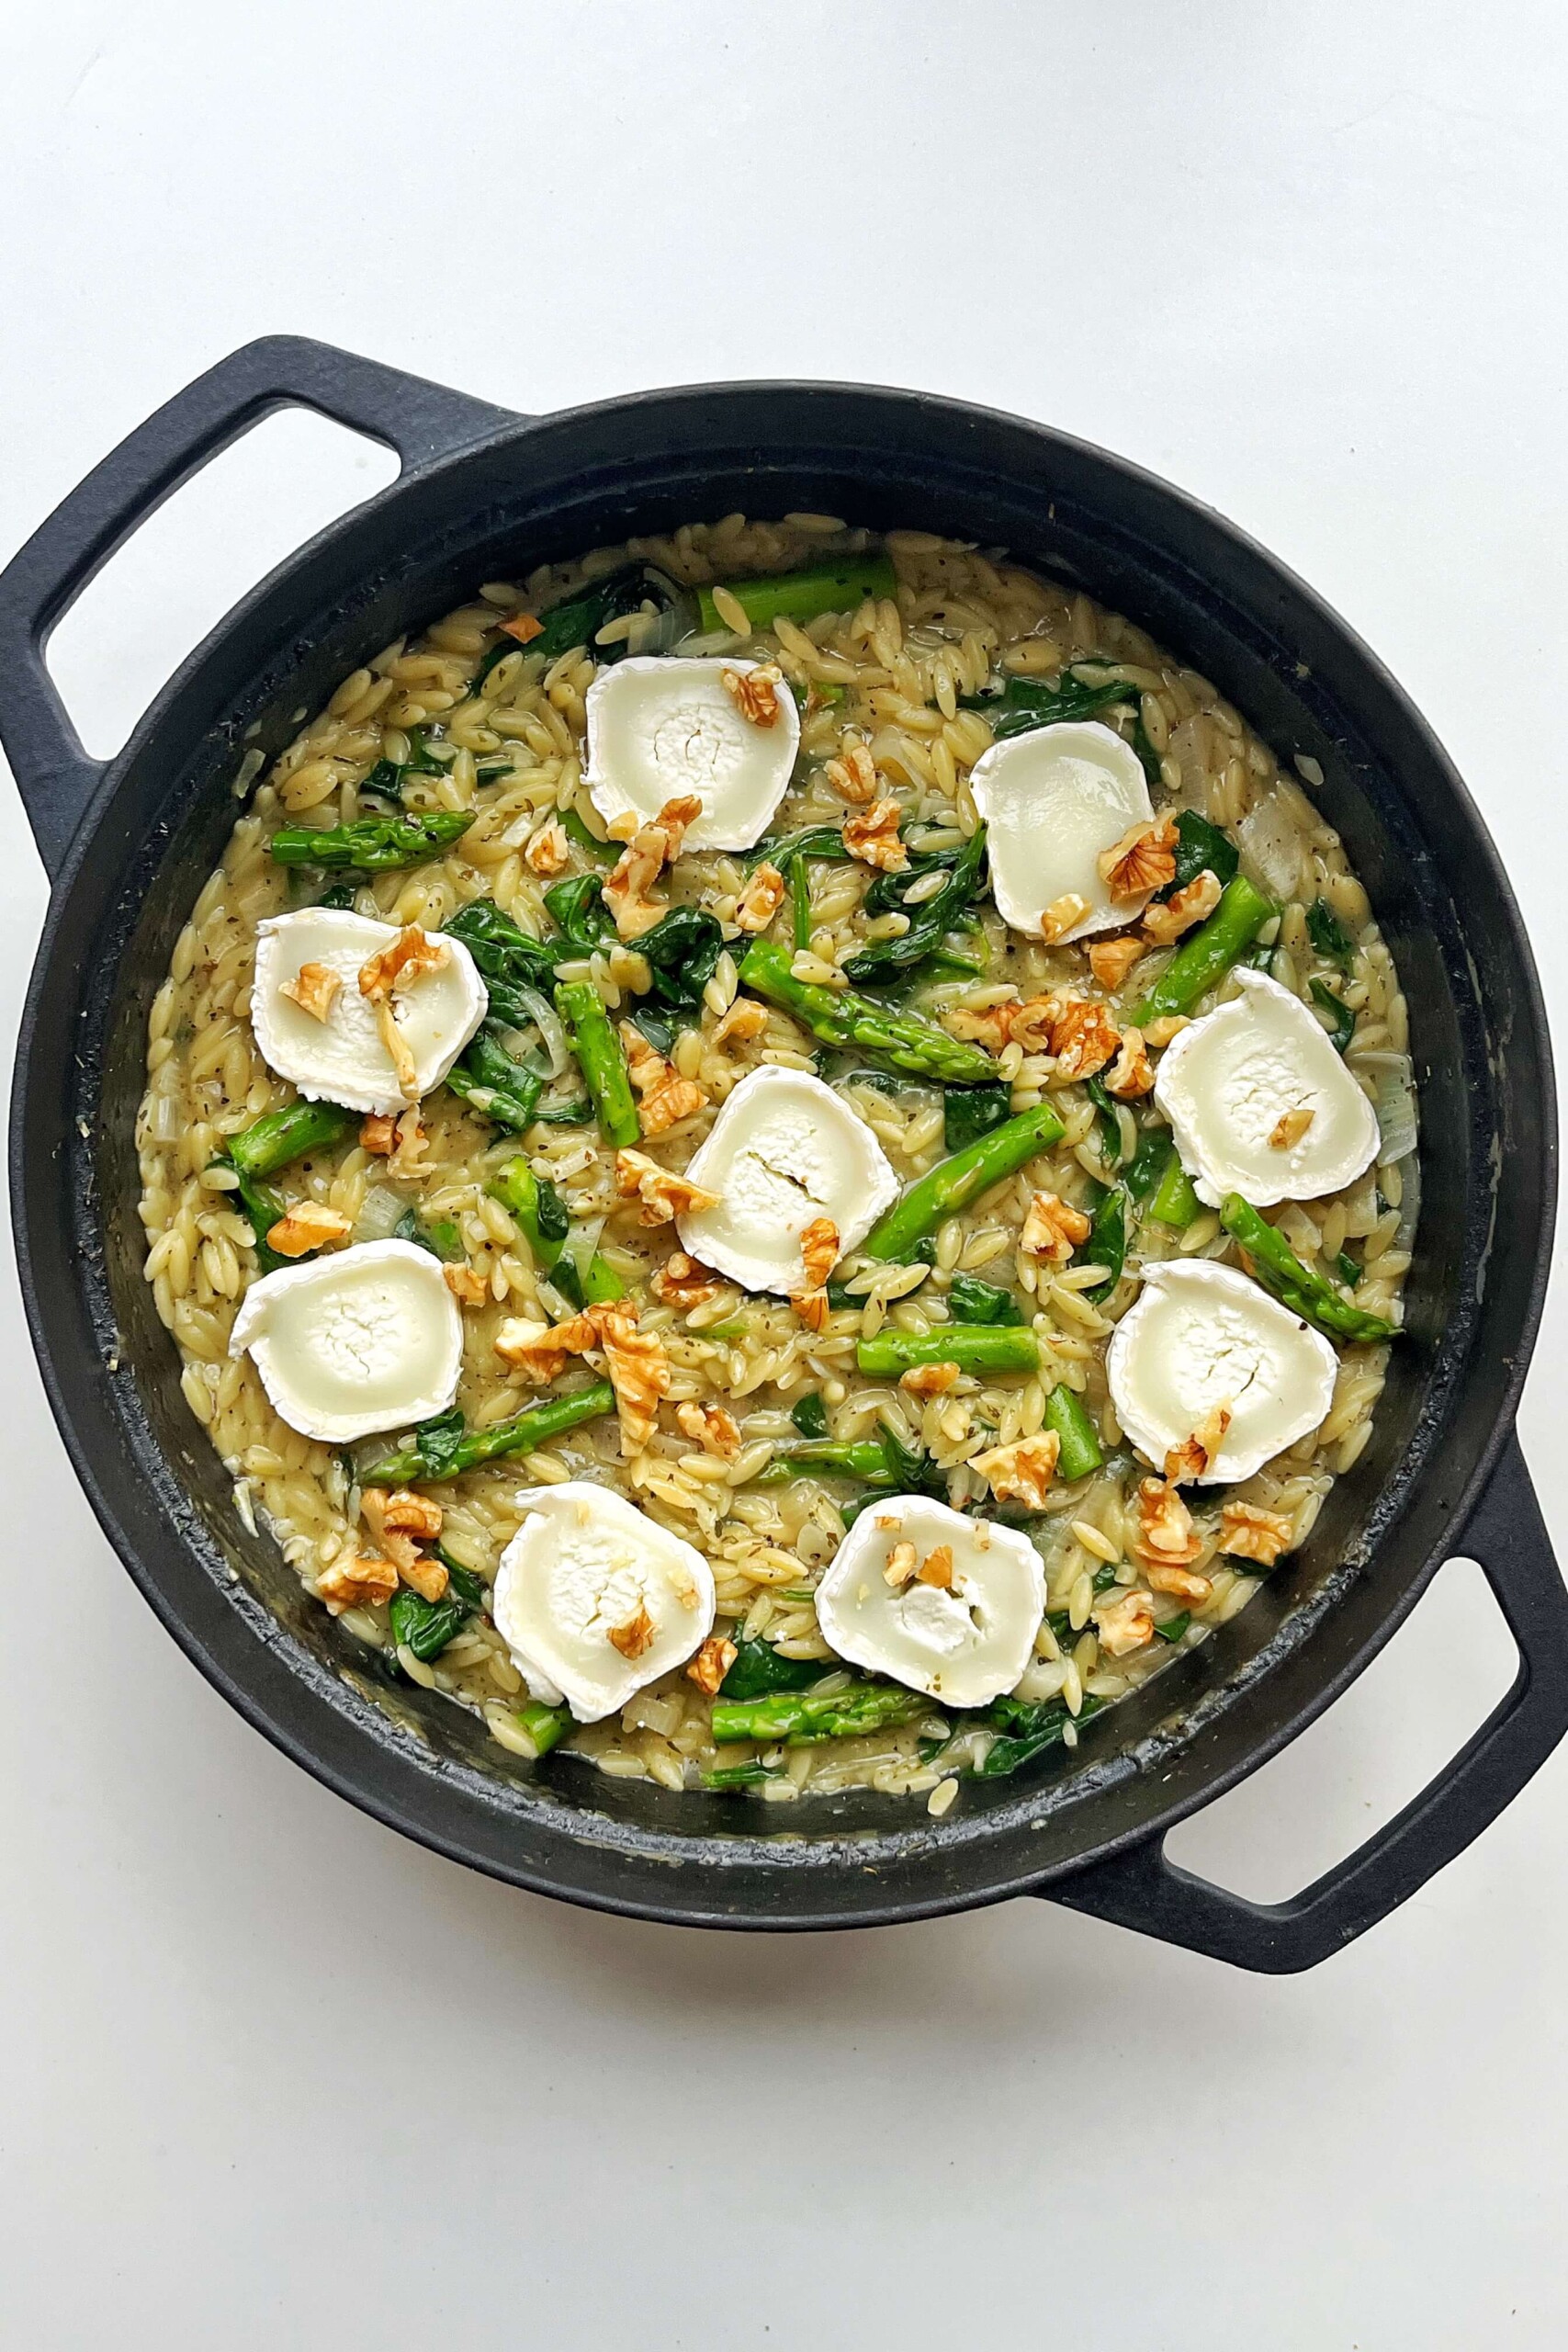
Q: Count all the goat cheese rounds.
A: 9